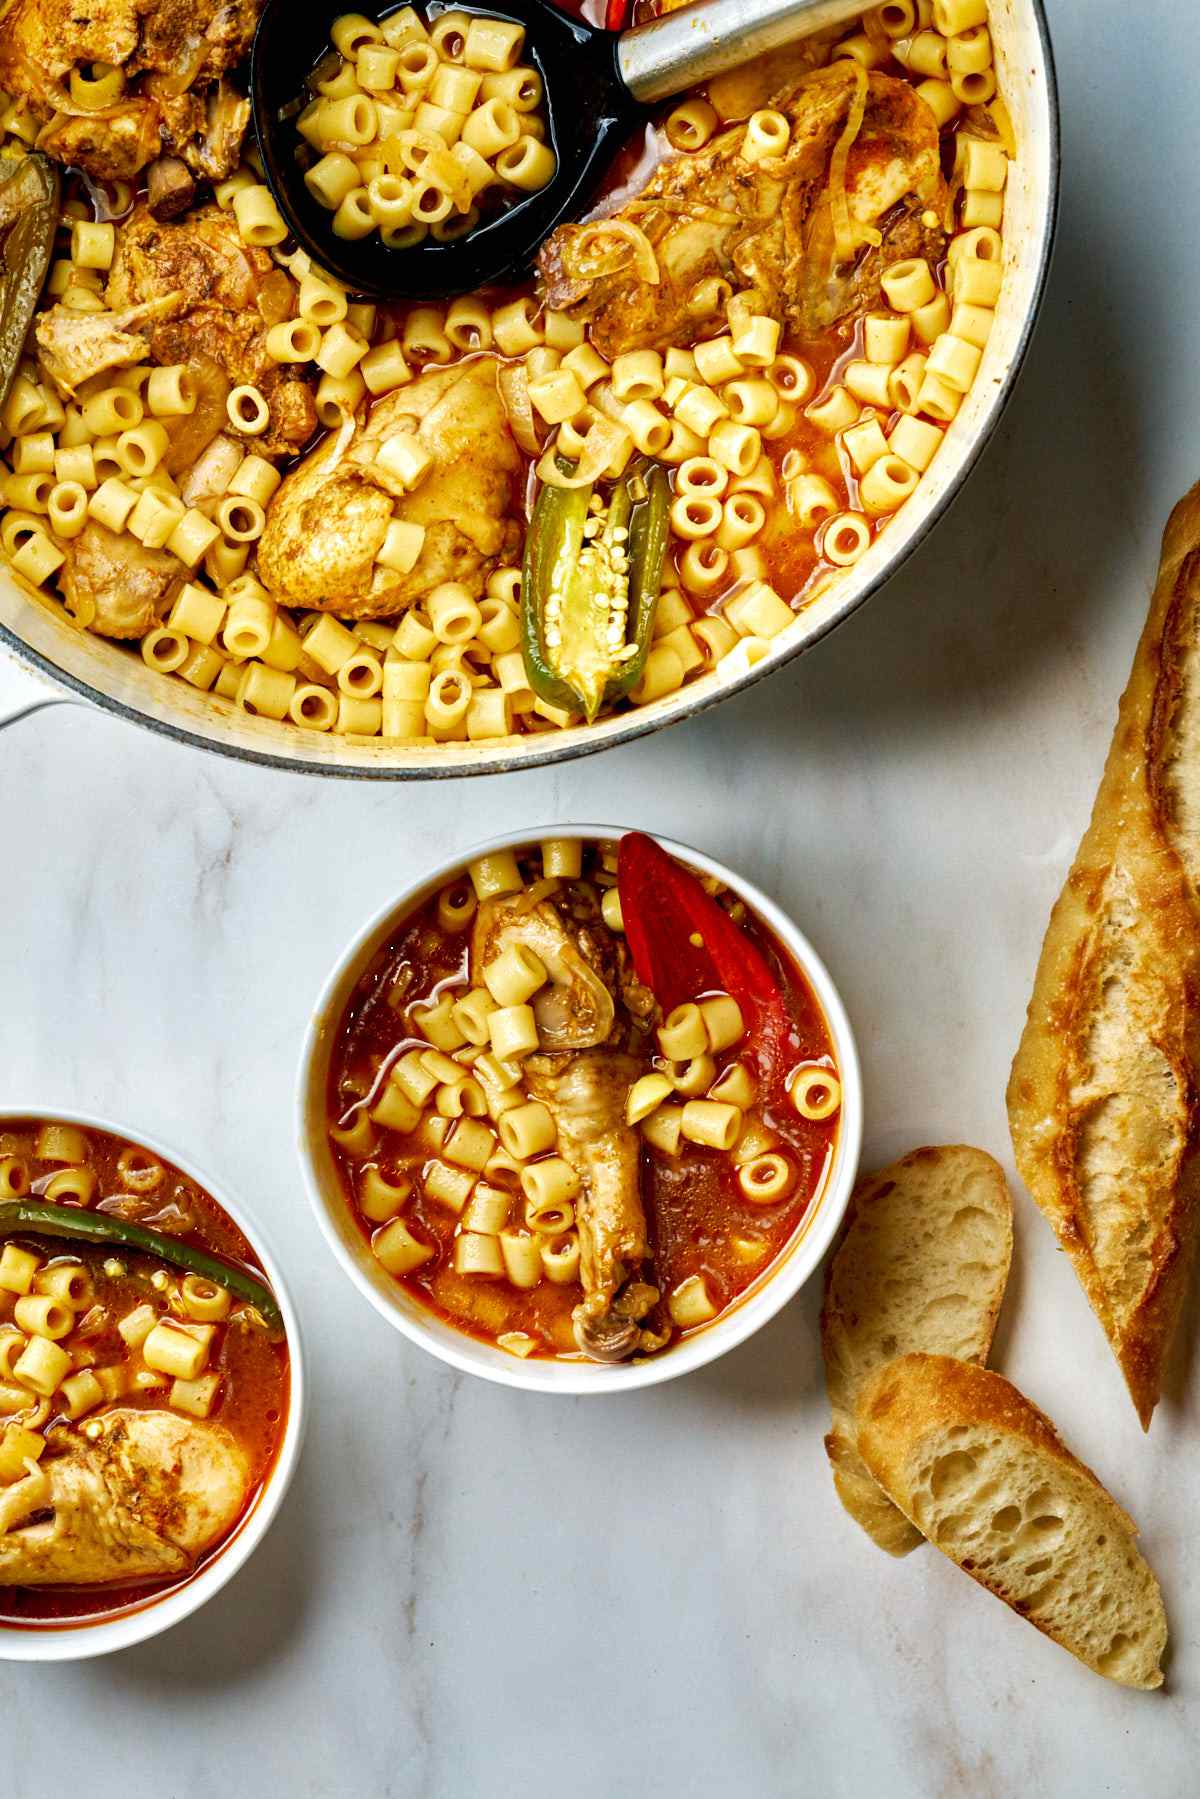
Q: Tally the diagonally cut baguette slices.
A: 2